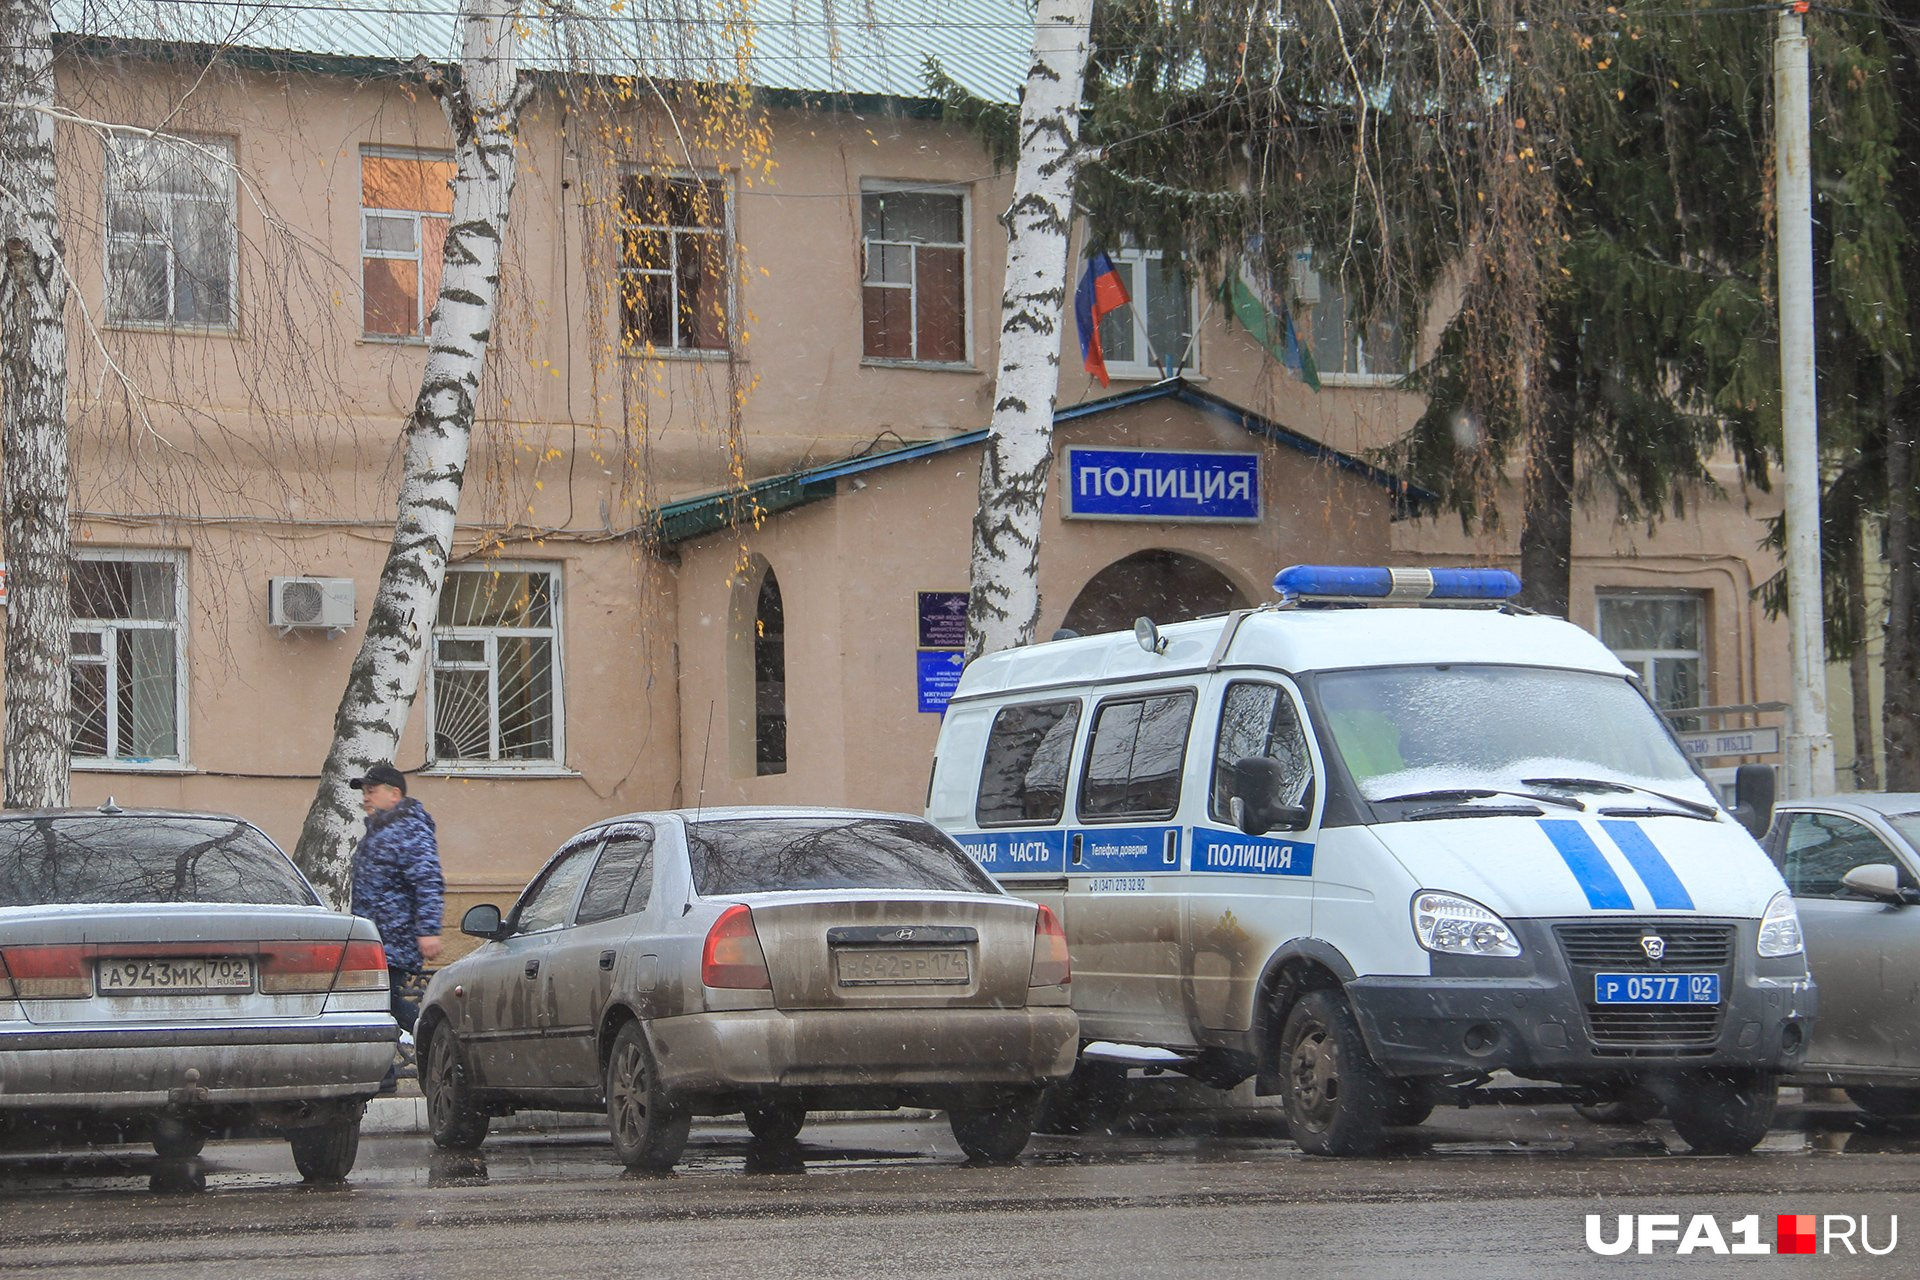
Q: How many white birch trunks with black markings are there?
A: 3